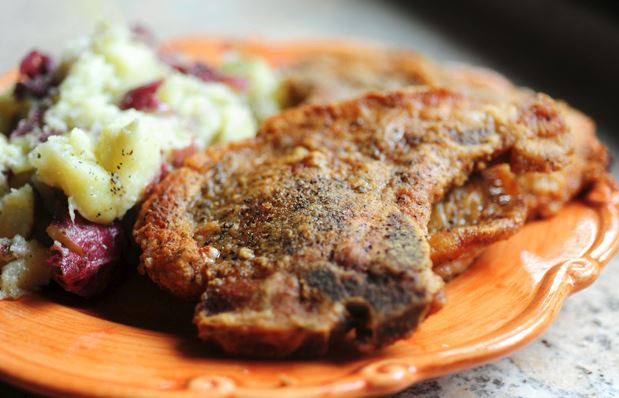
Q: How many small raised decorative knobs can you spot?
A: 3